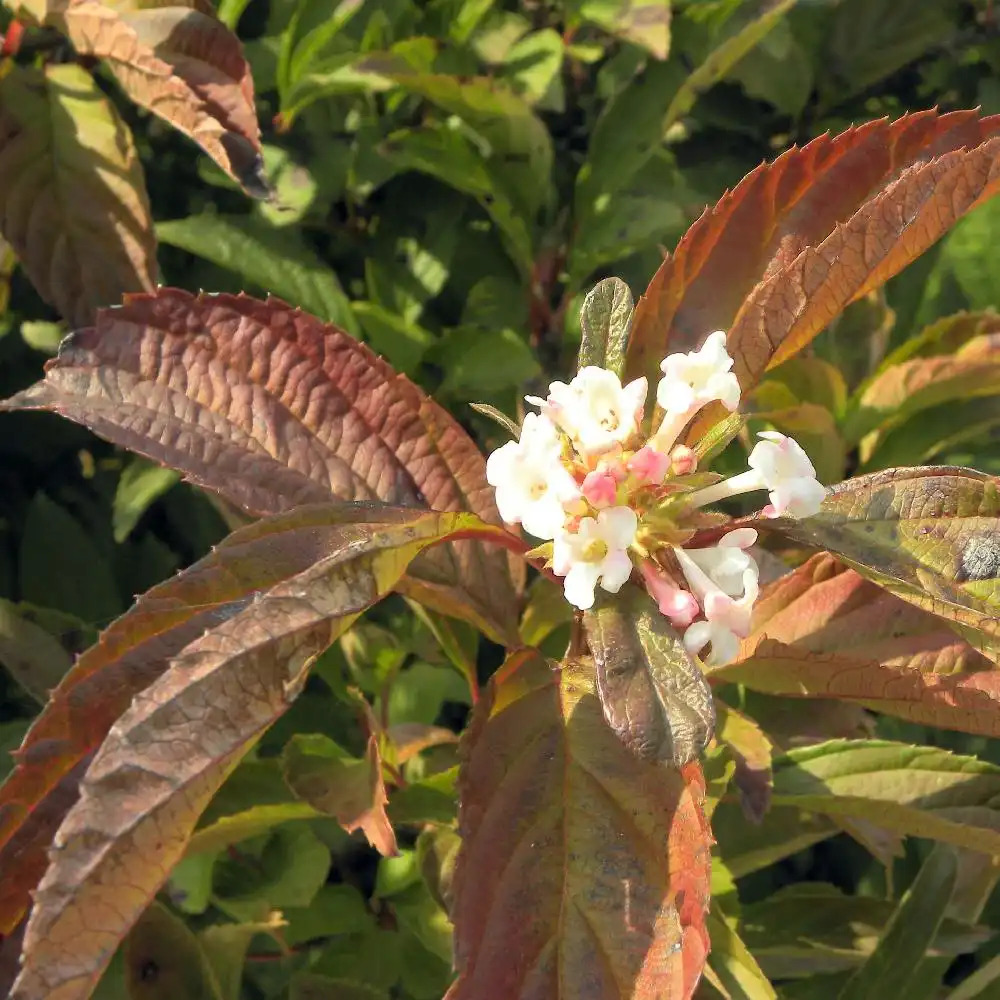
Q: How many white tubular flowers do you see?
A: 7